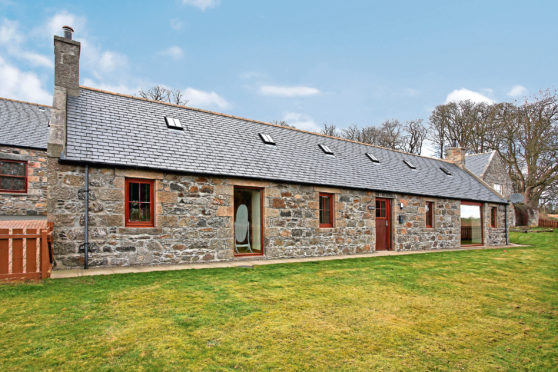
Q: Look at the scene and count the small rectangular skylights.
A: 6